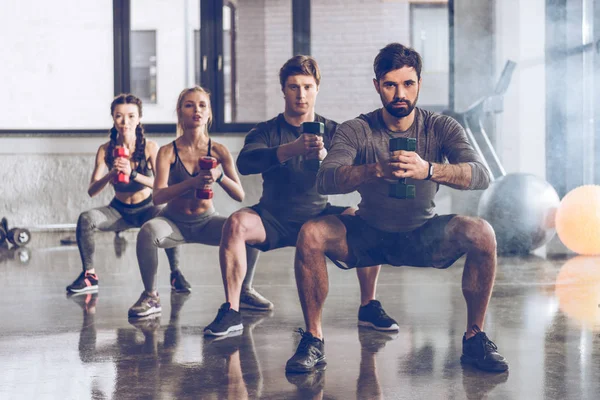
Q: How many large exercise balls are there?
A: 2